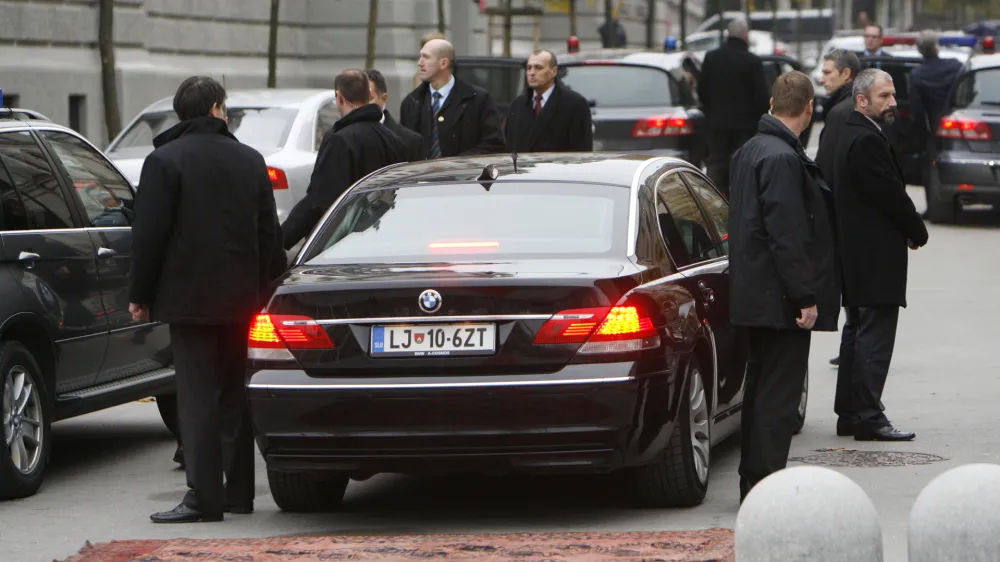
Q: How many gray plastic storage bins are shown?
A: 0